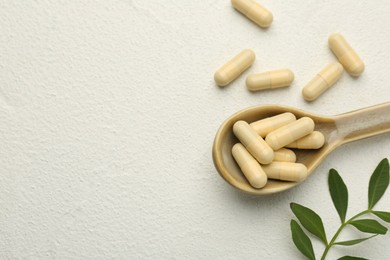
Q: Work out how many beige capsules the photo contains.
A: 12